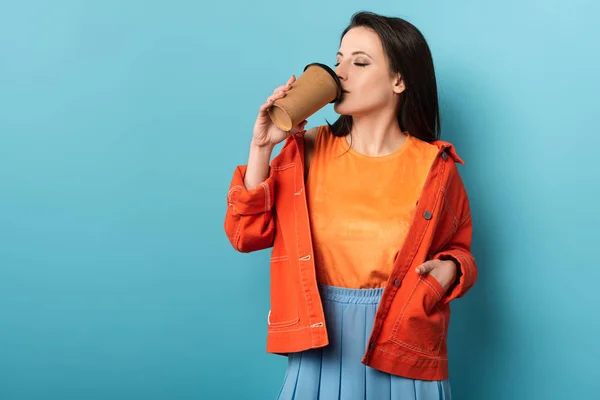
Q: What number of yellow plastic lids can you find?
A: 0